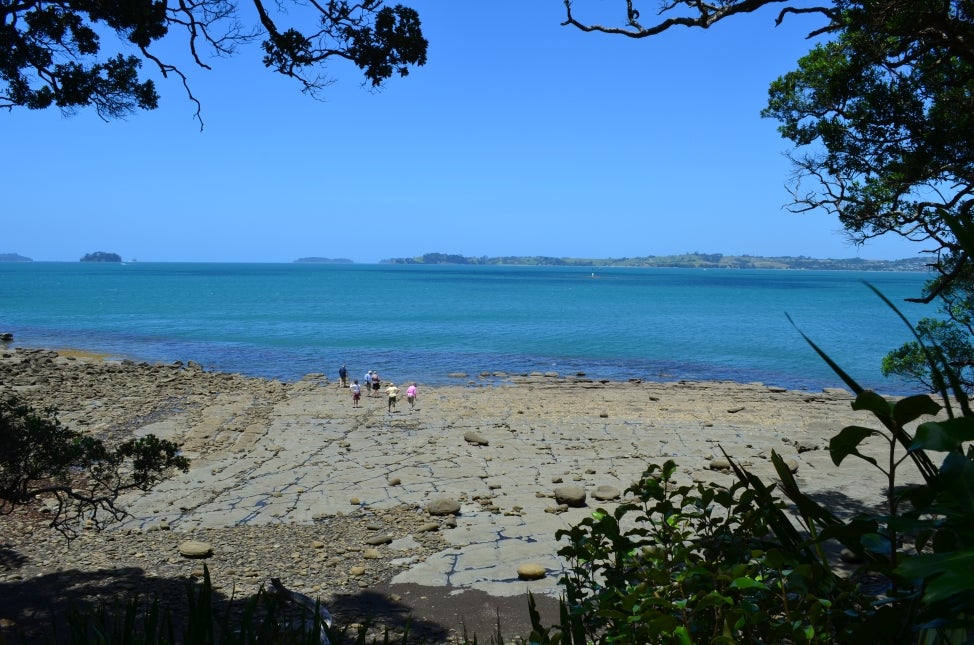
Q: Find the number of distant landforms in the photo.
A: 4